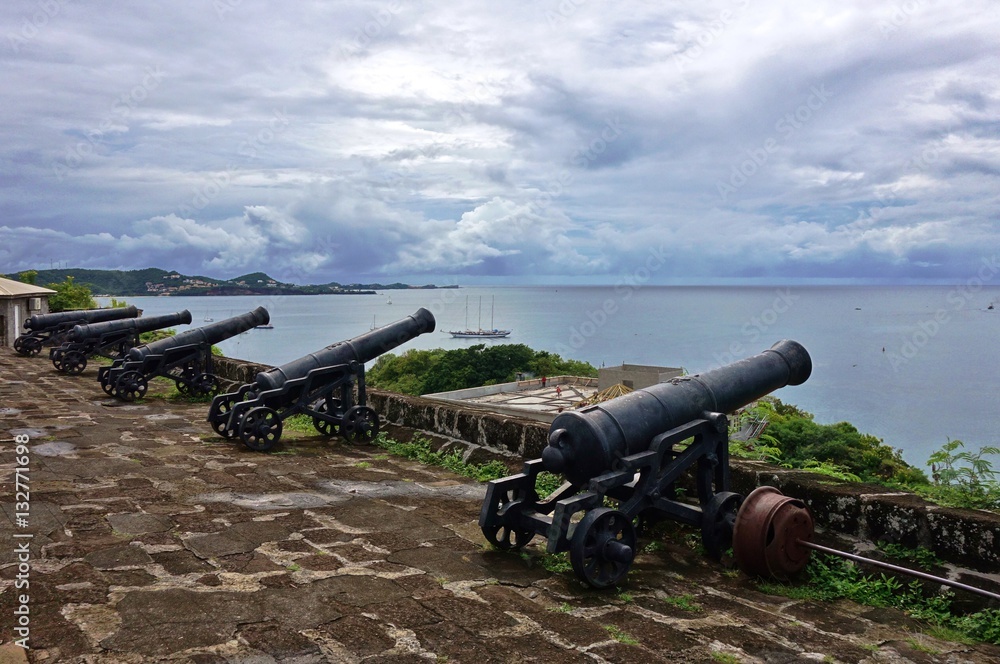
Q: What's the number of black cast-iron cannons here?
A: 5